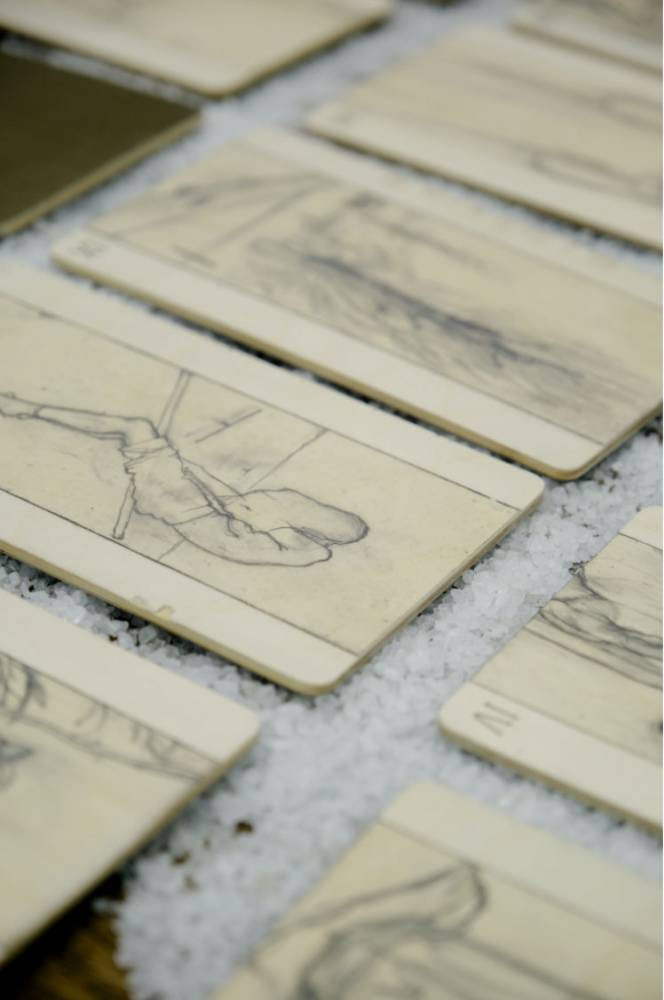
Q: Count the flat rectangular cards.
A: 9